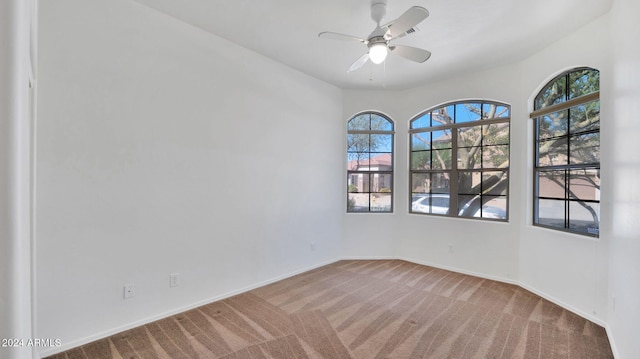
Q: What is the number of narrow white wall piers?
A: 2